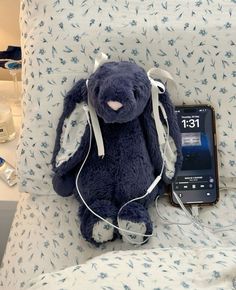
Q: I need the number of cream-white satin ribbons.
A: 2